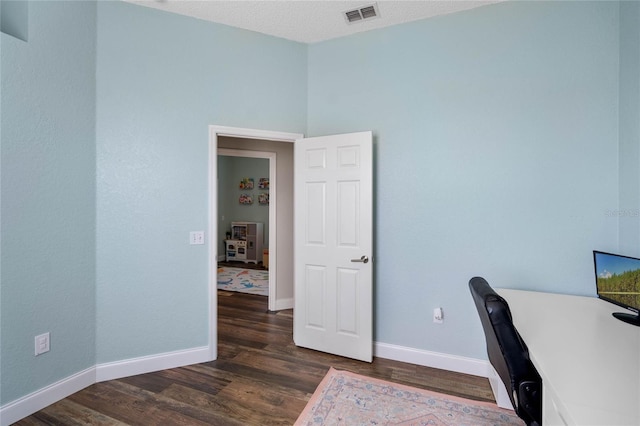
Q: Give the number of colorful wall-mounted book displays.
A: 4